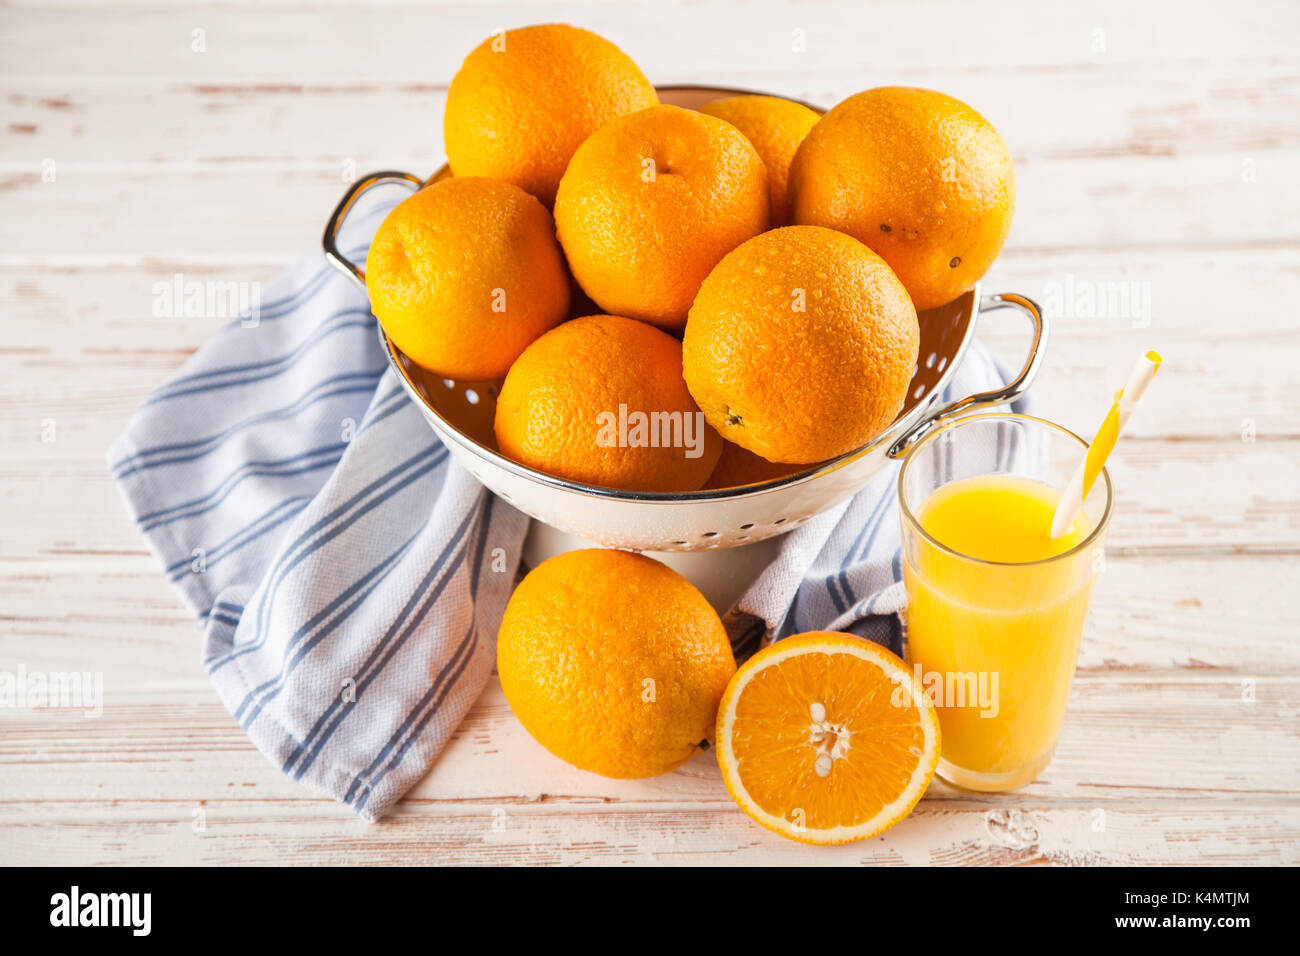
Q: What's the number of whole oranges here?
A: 8